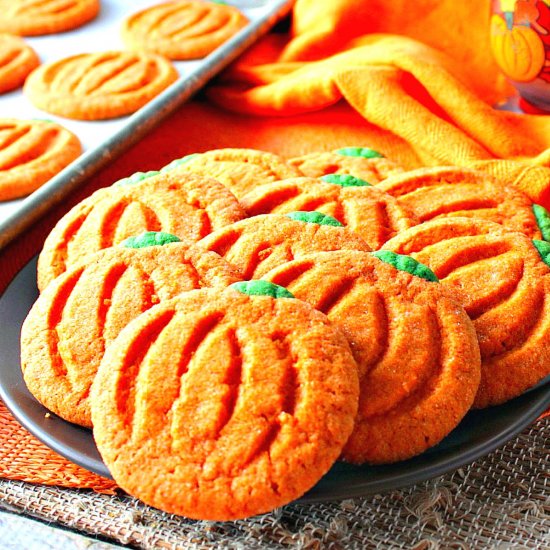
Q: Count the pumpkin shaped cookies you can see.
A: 15